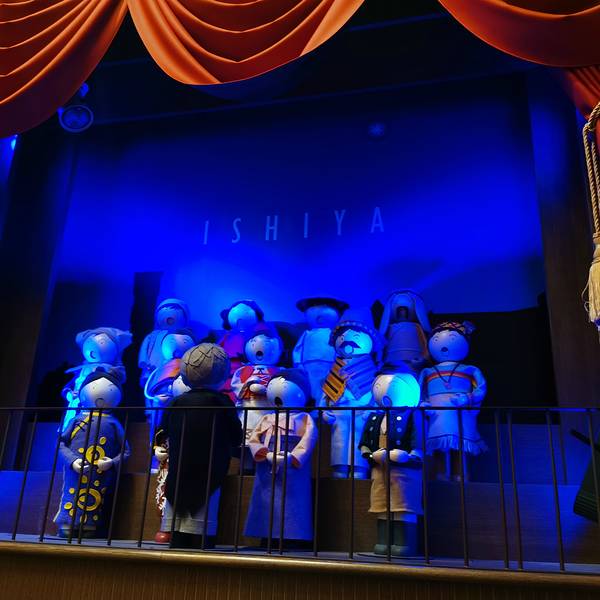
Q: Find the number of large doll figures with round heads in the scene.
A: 14